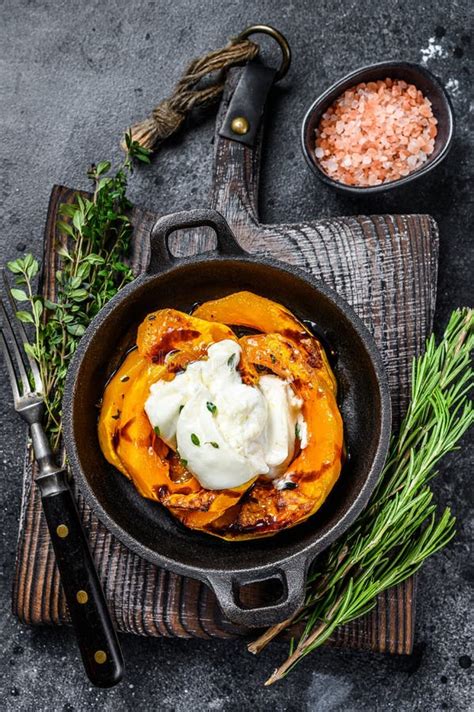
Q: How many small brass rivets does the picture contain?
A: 4